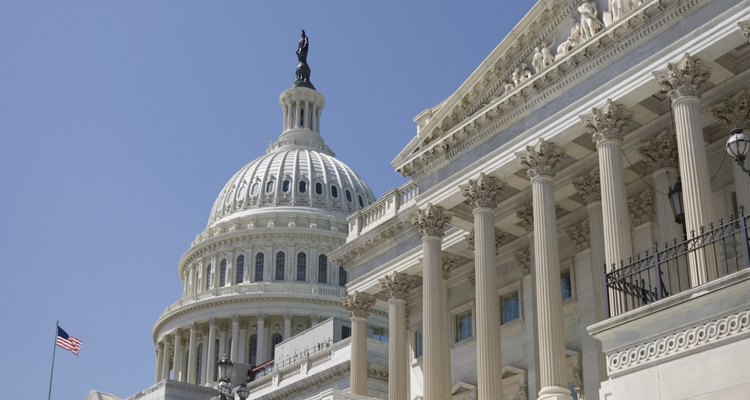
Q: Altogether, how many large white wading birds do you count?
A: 0